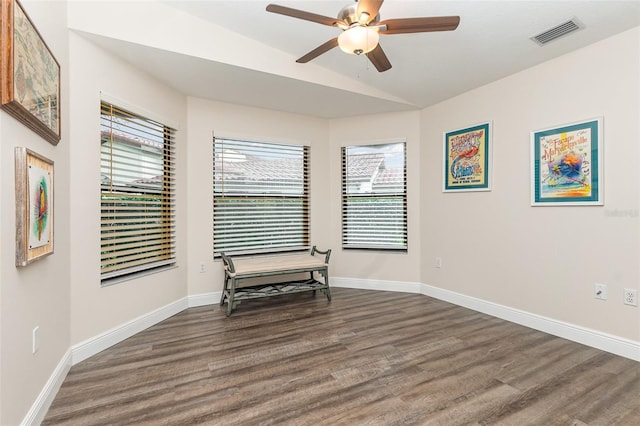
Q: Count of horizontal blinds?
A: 3